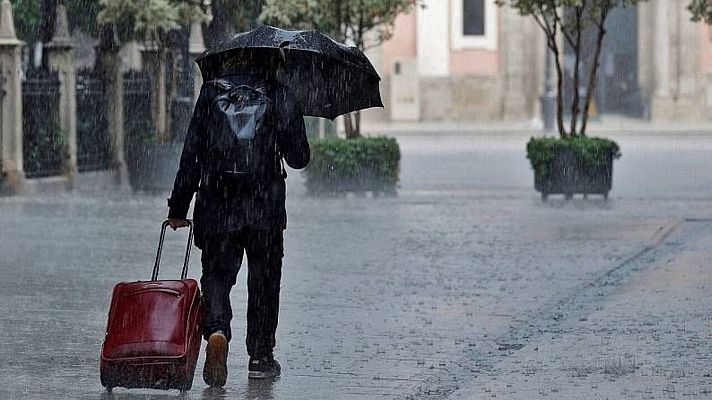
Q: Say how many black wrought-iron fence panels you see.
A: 3